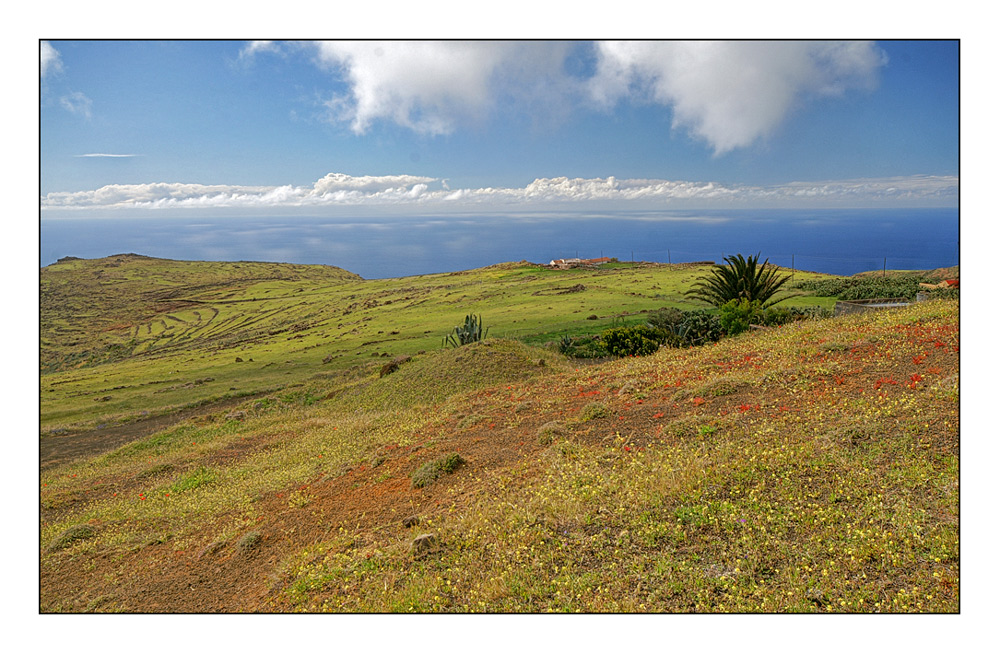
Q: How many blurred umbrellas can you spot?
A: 0